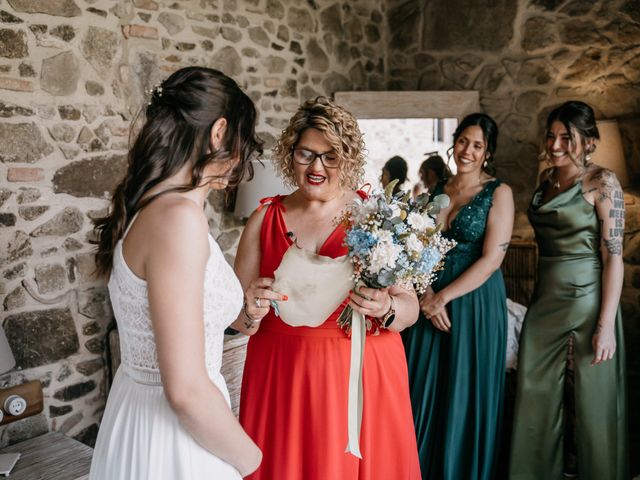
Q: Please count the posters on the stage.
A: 0